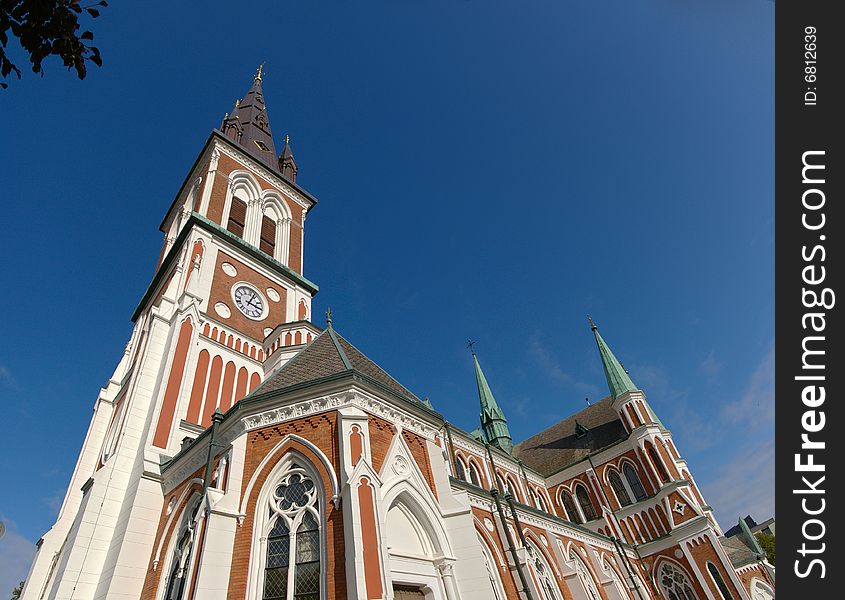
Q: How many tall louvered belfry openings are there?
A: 2